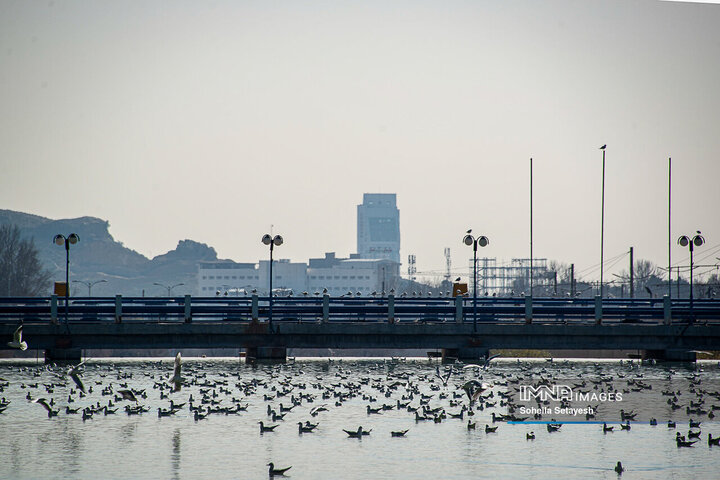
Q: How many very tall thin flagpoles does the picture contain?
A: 3